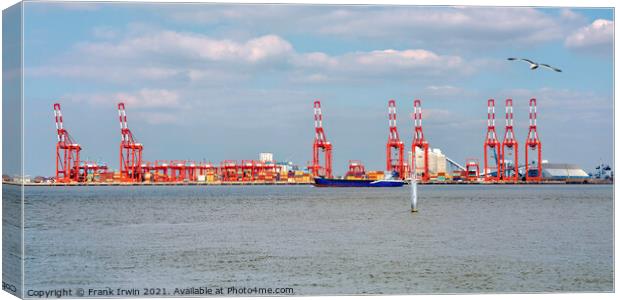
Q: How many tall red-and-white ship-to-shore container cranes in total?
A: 8